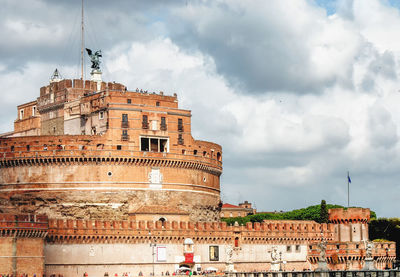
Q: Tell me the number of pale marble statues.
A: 4